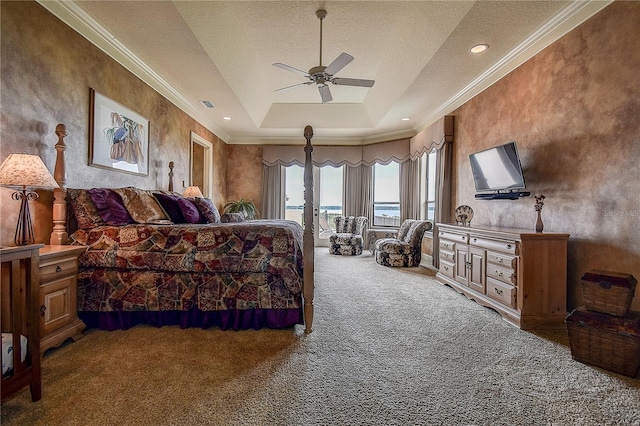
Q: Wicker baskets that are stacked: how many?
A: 2